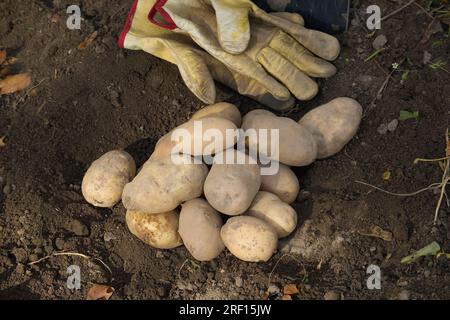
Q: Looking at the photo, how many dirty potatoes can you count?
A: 12